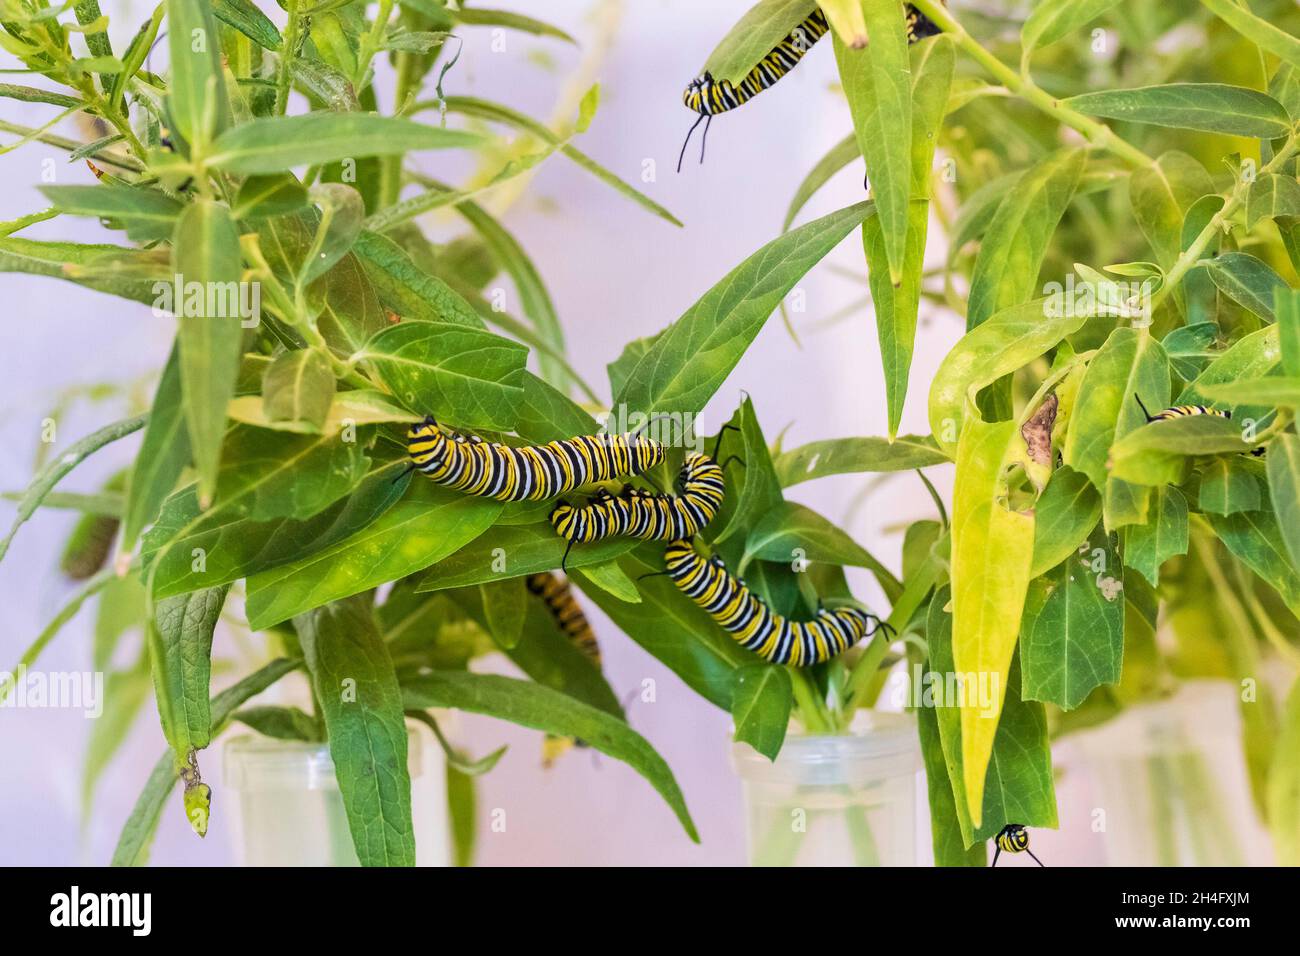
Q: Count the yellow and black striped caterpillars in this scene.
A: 7